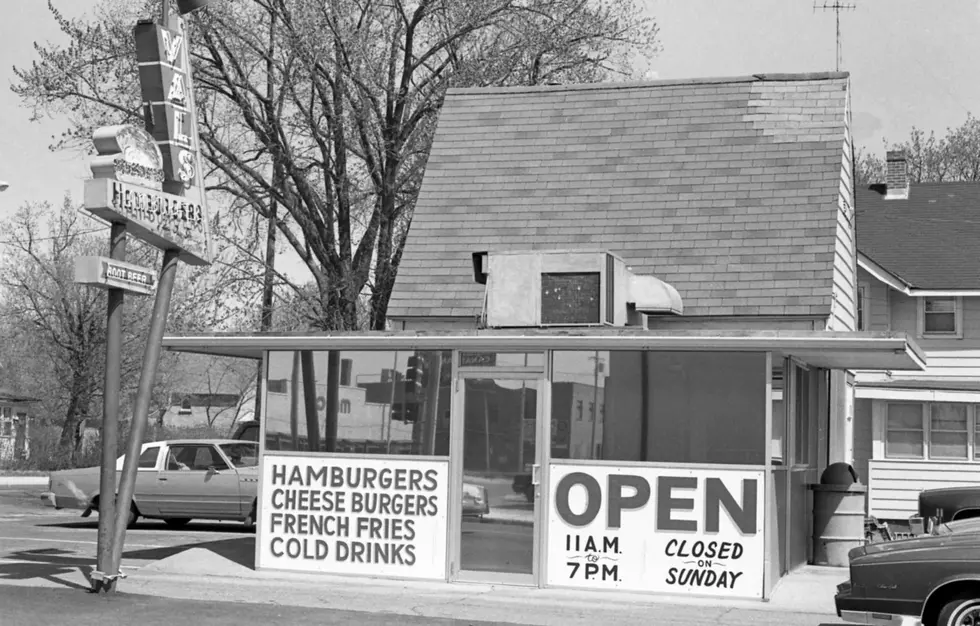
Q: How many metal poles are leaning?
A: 1